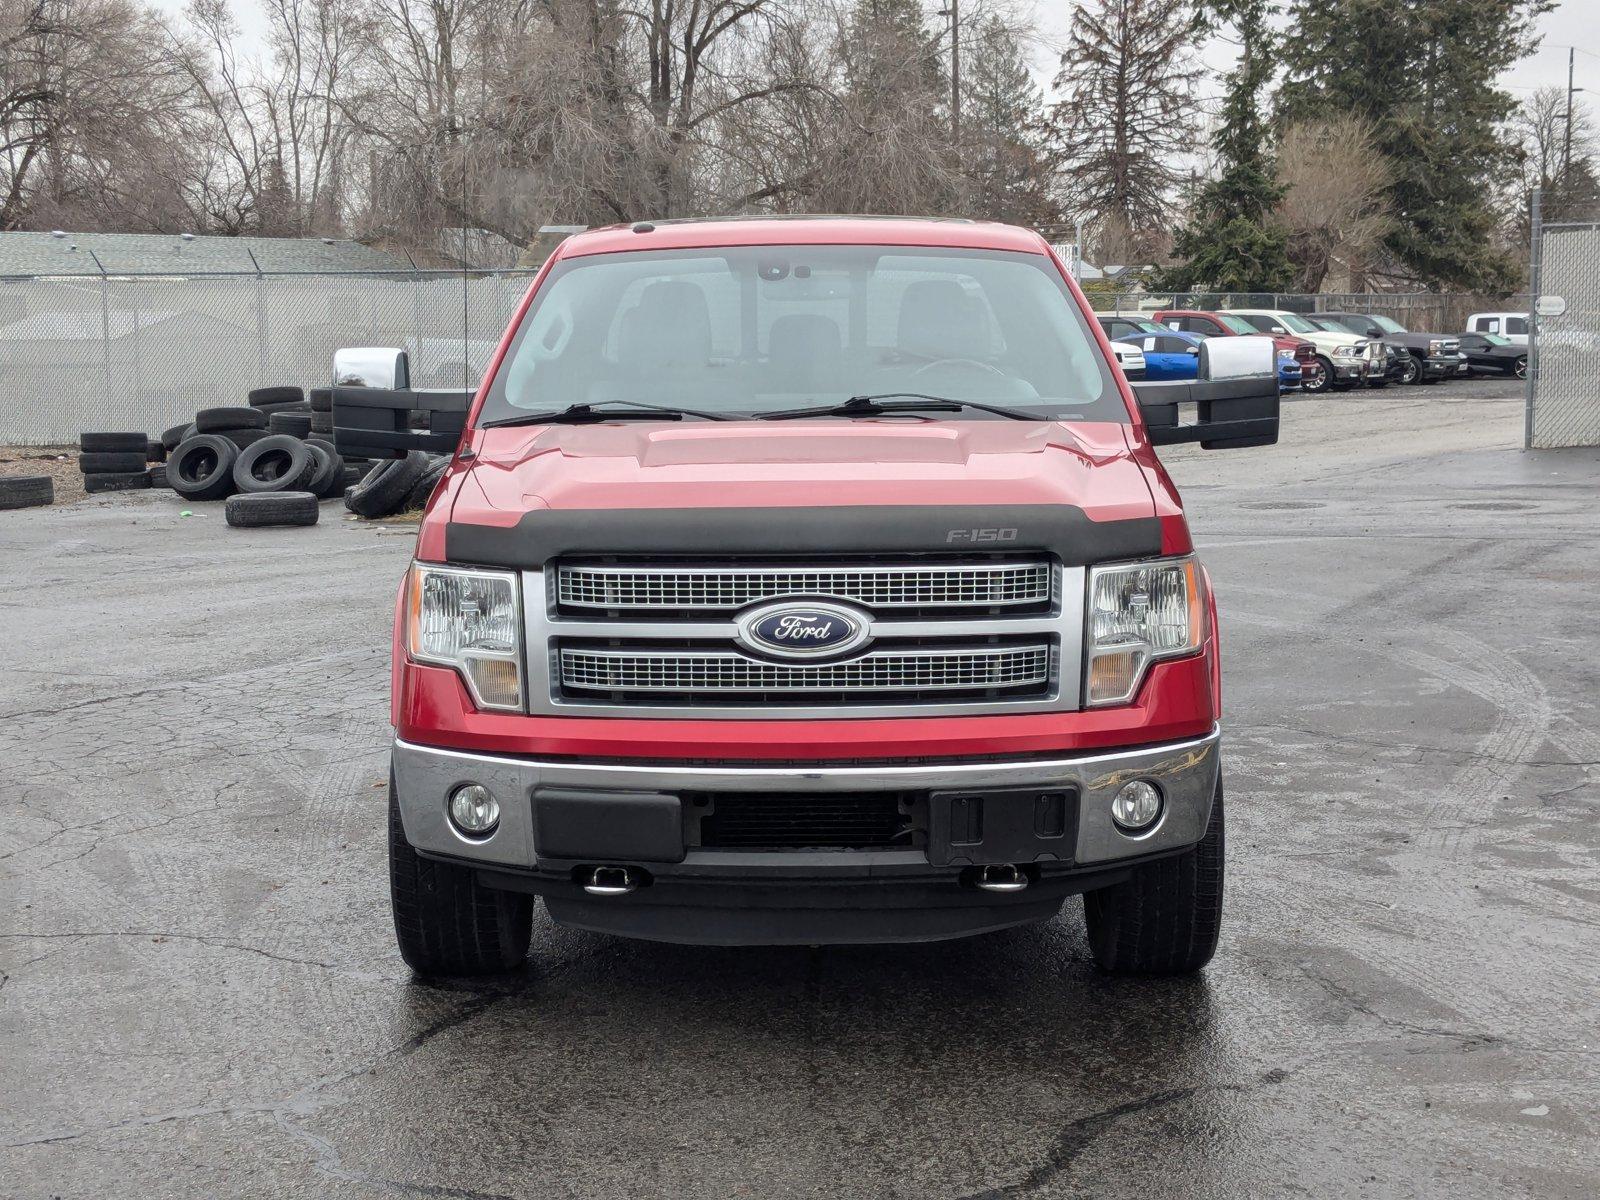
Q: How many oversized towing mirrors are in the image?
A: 2